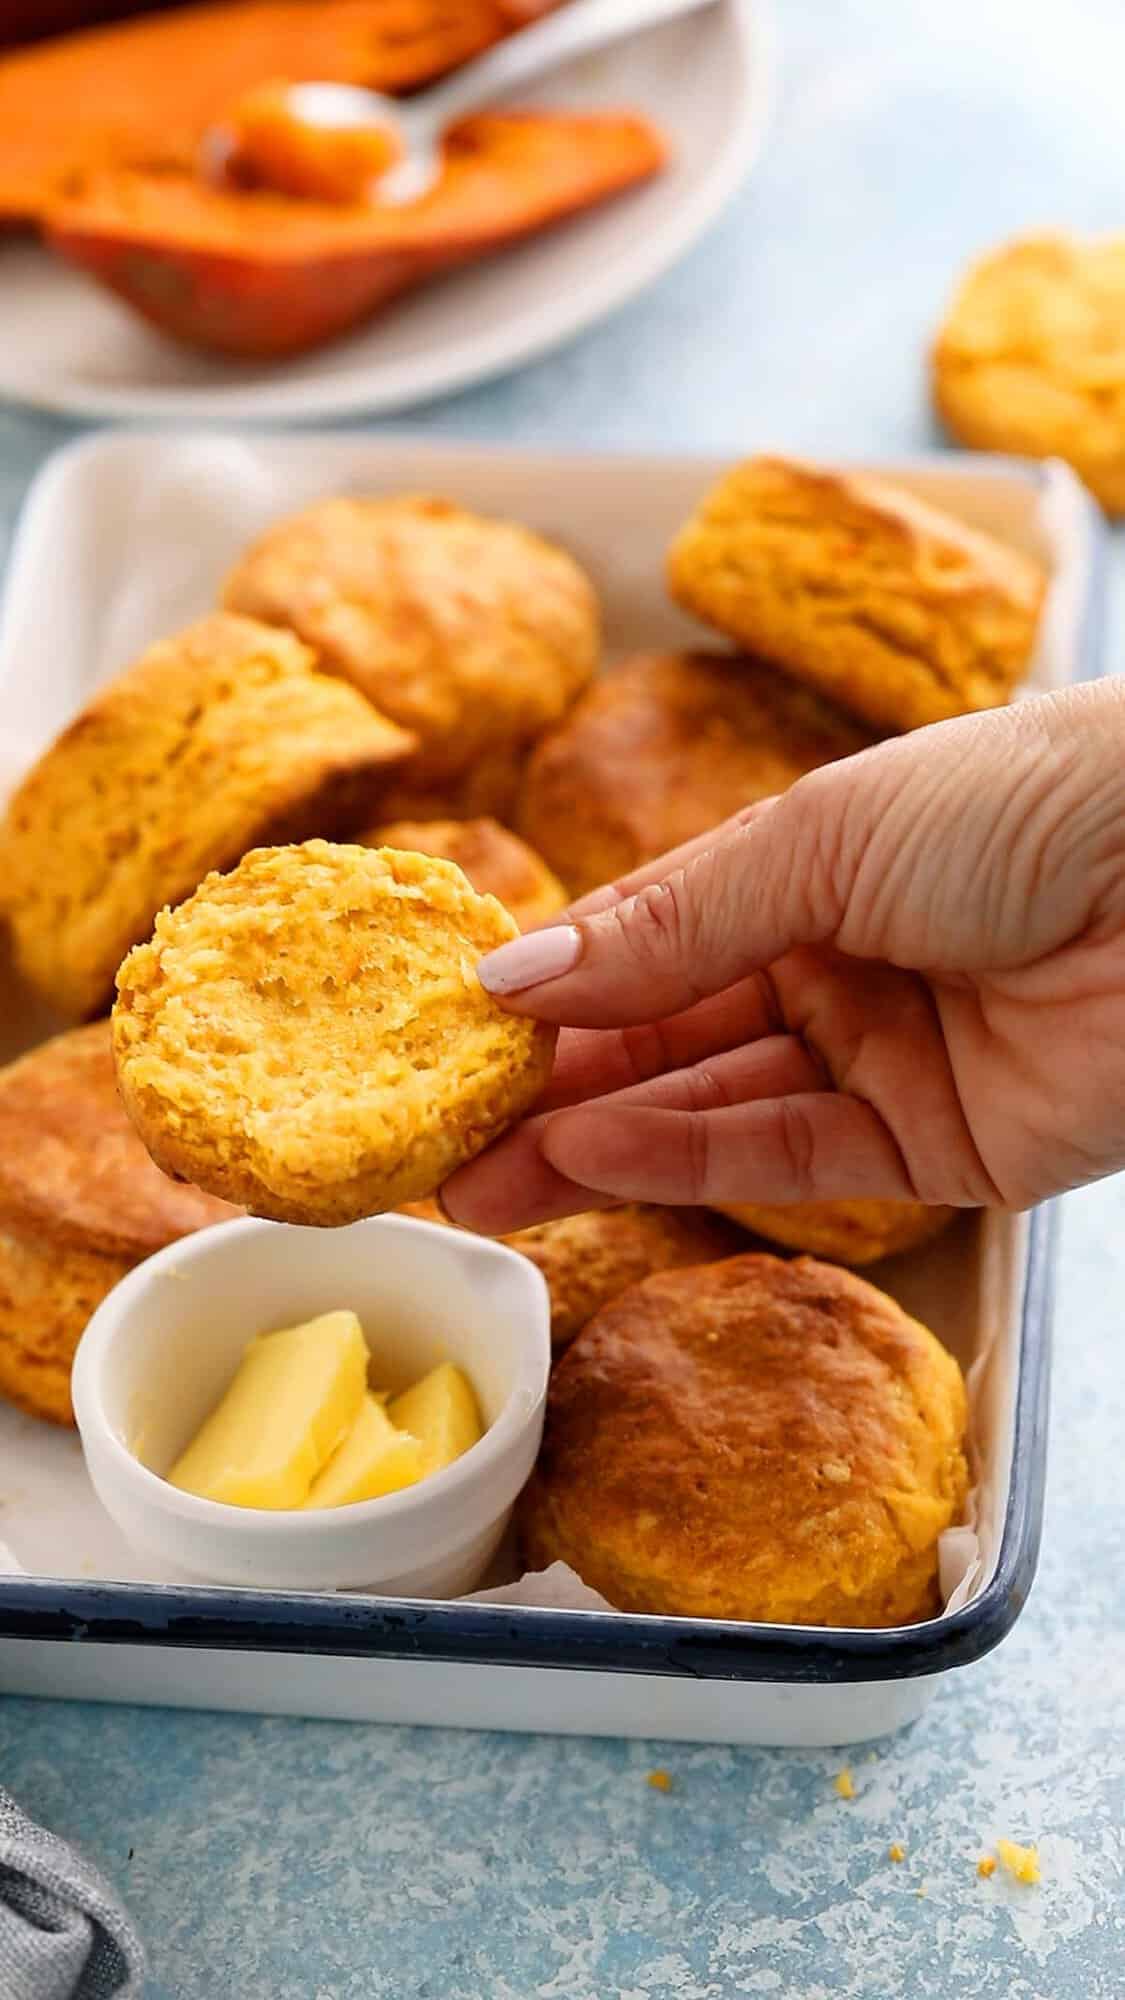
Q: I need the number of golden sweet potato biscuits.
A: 11